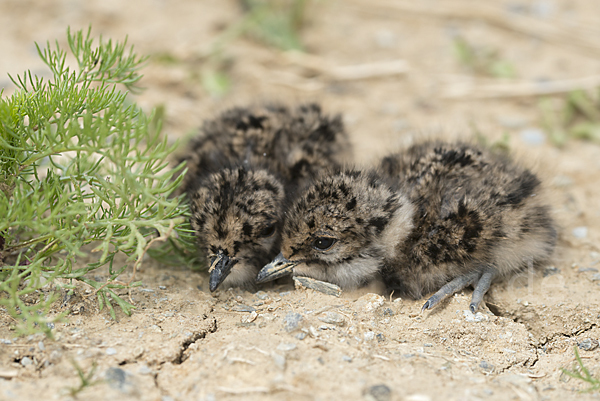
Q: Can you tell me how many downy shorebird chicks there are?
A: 2